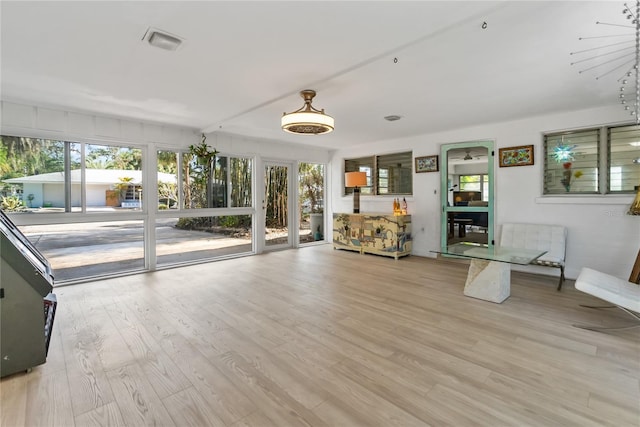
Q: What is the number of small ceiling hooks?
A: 2